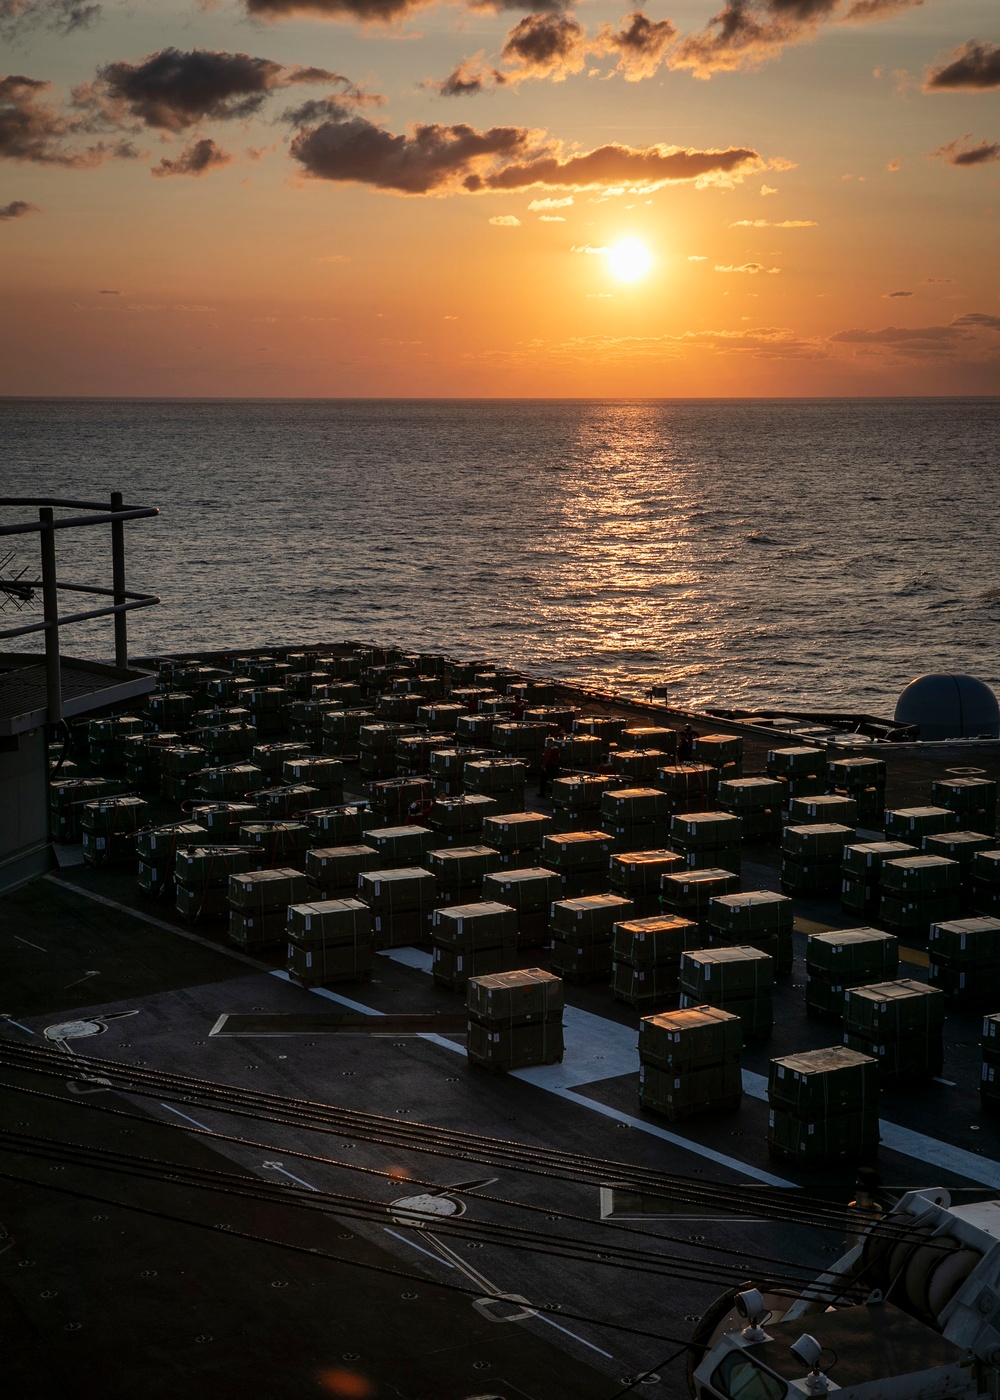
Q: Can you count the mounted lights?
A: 2